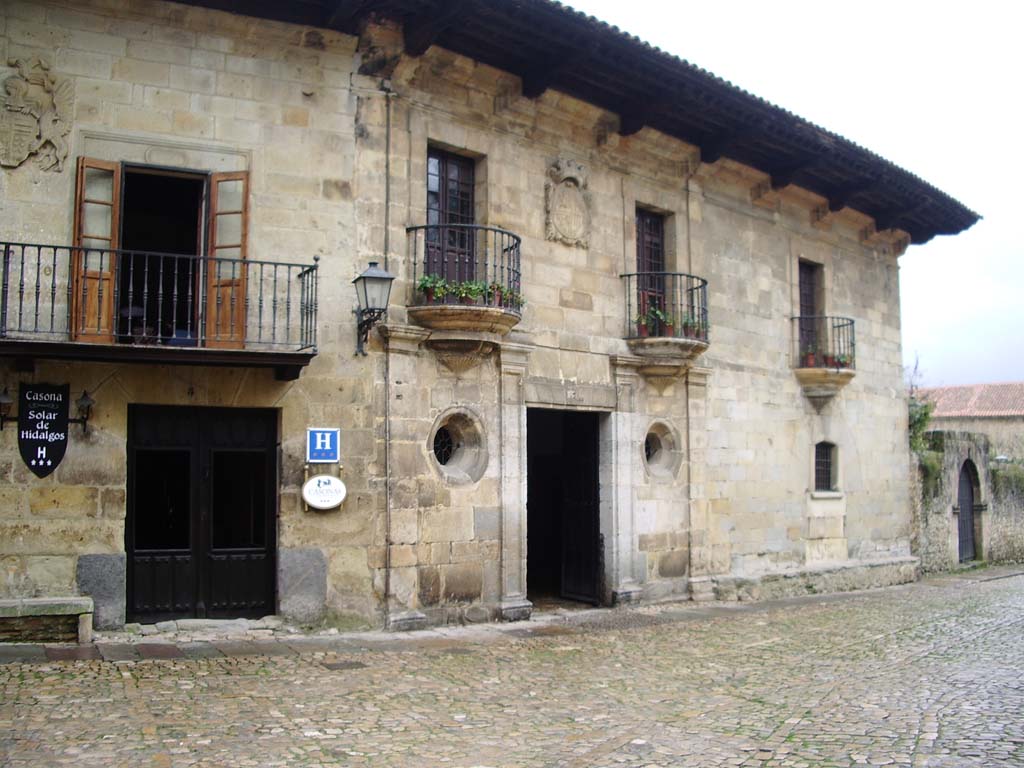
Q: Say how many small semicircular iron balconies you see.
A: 3